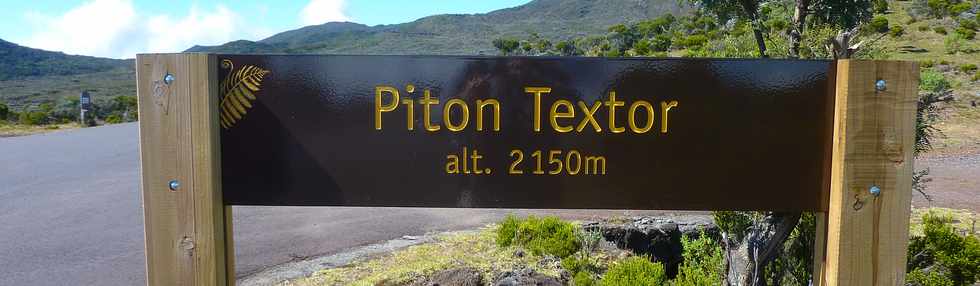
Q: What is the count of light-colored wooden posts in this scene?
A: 2